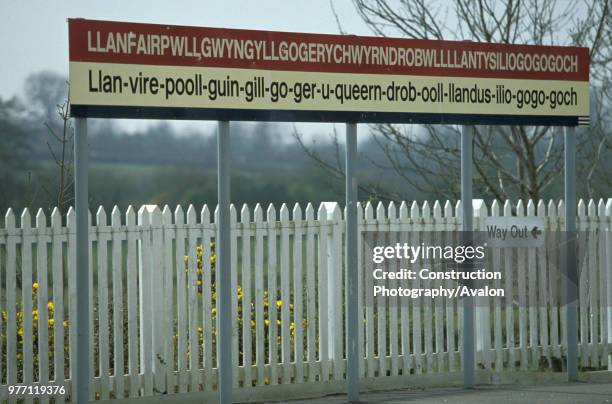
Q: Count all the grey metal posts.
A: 5